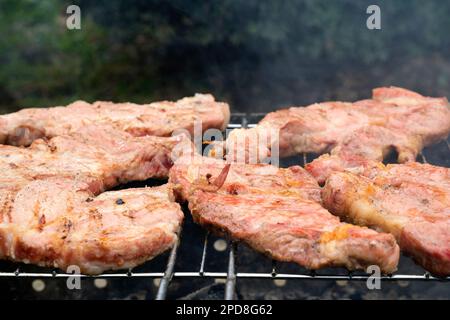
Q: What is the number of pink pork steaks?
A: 6